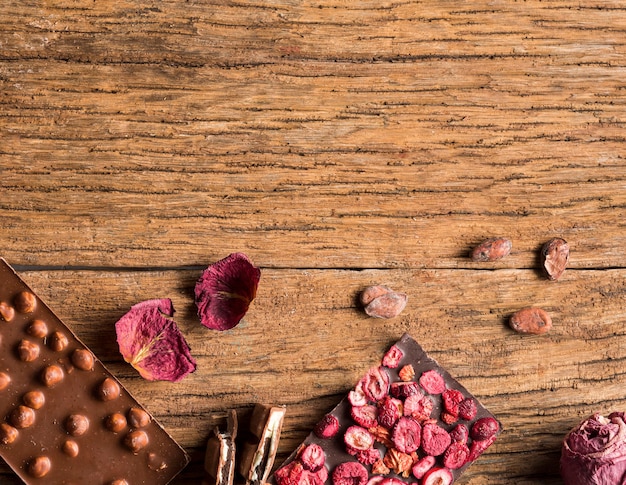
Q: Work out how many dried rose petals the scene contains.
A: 2